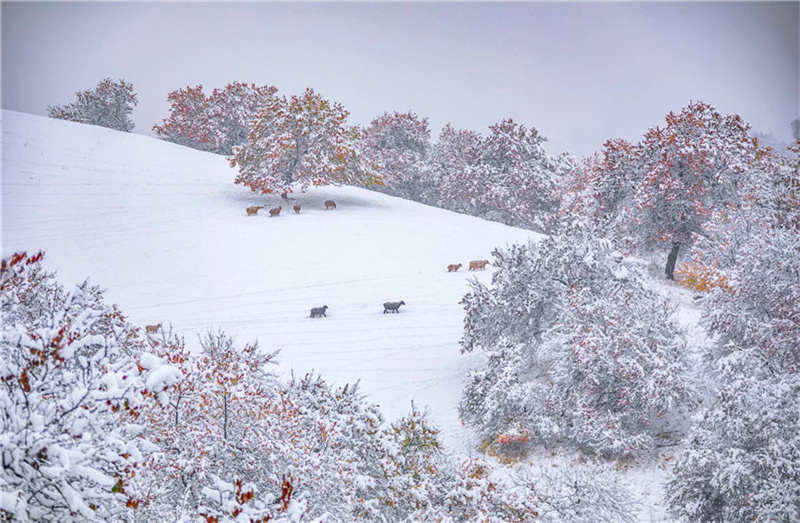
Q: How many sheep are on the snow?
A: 9